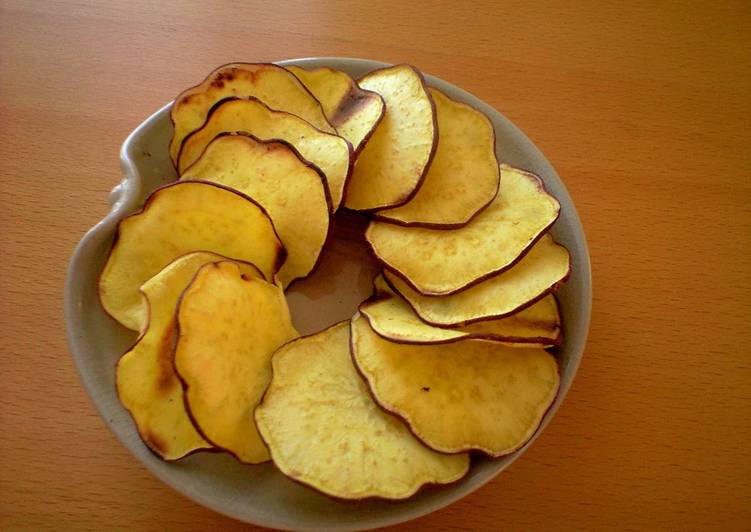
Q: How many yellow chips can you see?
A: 14